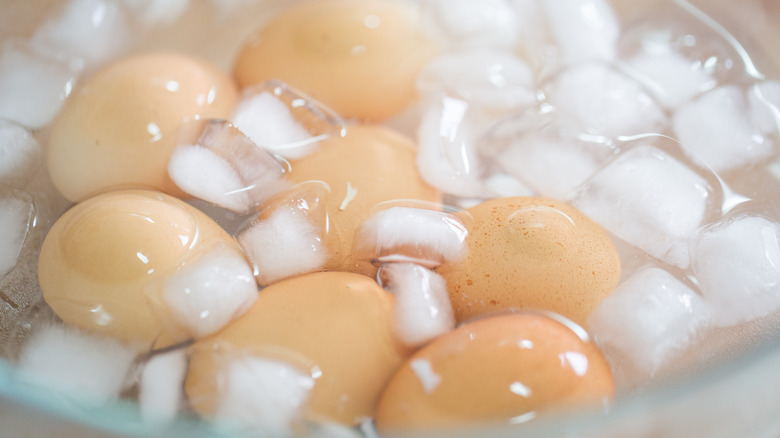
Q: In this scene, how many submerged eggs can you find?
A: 7